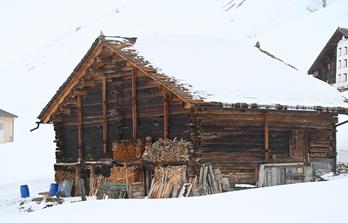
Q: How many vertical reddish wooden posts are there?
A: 5